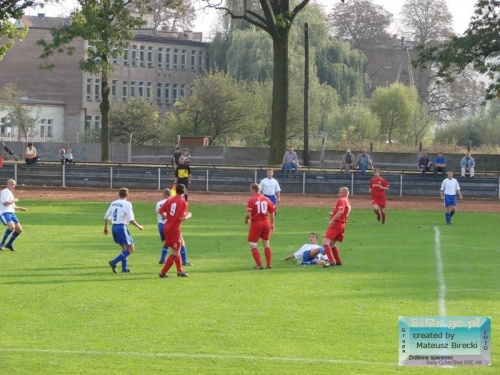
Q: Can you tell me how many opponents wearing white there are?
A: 6